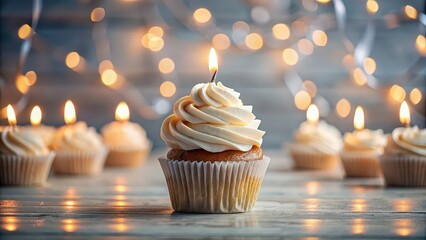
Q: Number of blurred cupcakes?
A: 7